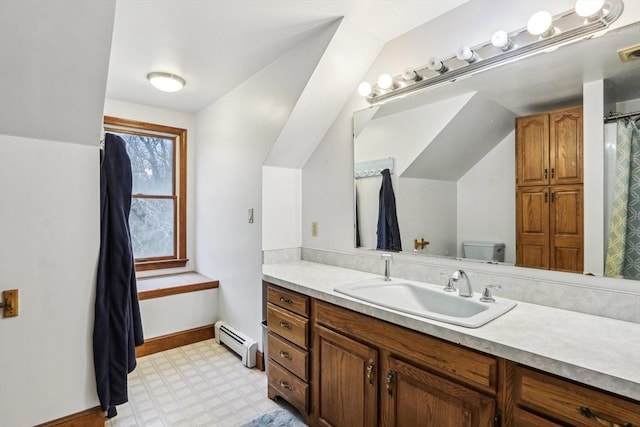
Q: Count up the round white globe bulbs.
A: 8